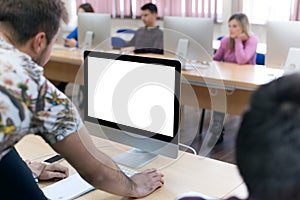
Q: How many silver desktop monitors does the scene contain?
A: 4